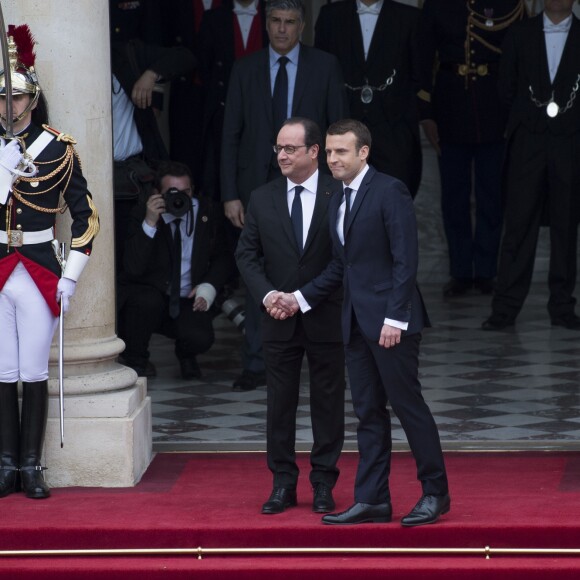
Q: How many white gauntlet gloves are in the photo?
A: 2